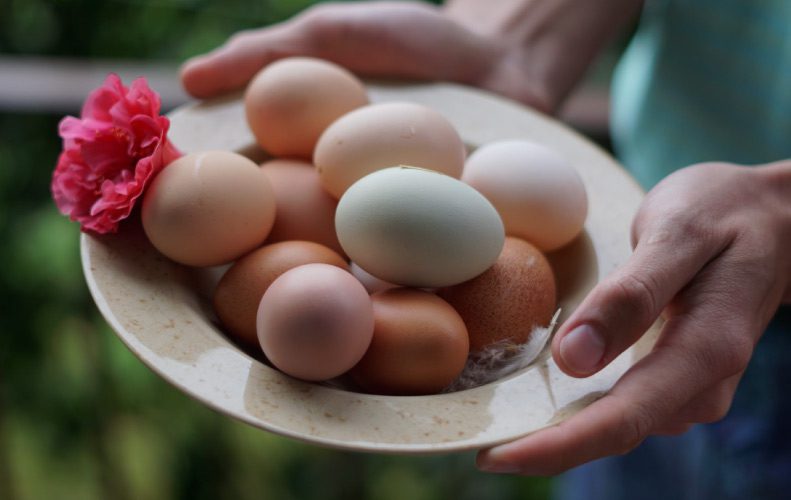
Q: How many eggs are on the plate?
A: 11